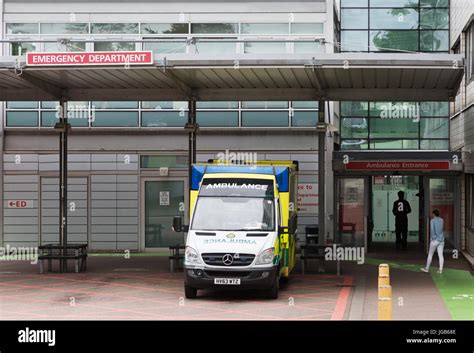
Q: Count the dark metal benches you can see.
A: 3